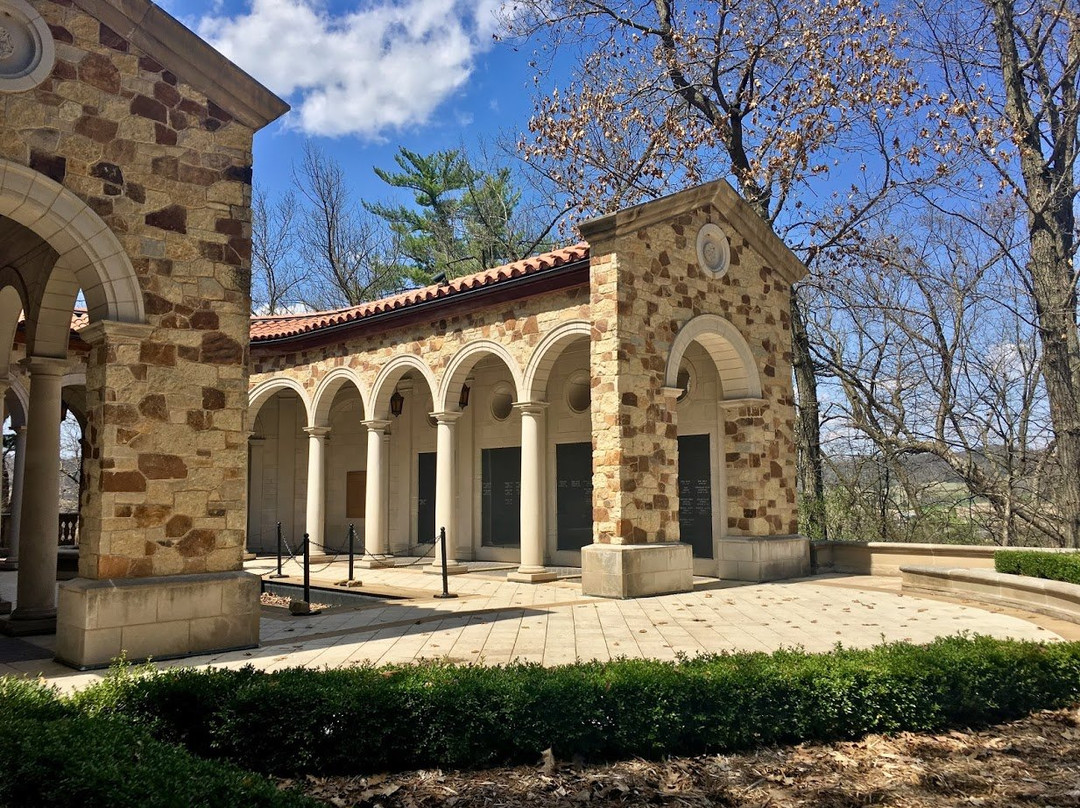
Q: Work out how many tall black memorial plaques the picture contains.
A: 4